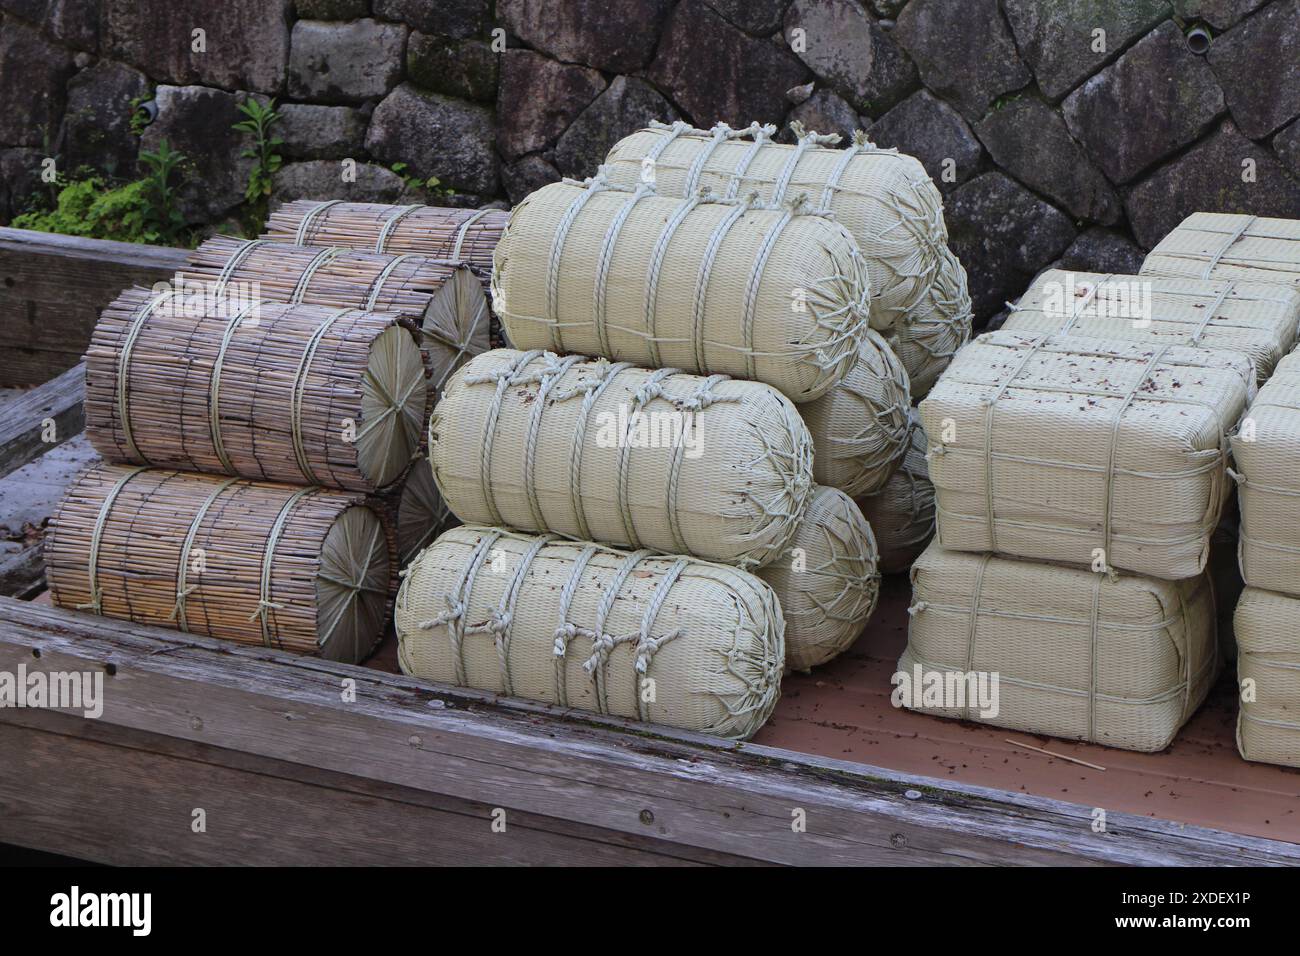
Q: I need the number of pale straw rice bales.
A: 8